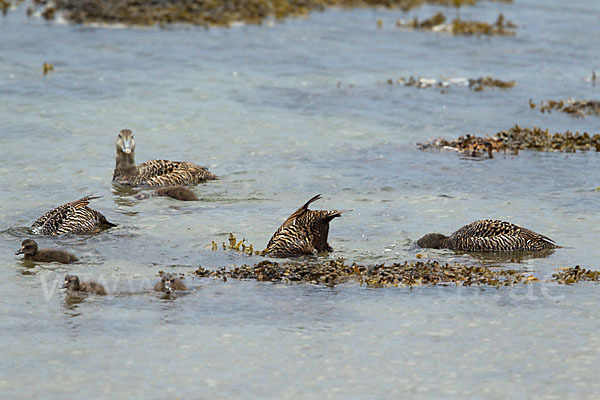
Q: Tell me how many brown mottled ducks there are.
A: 4